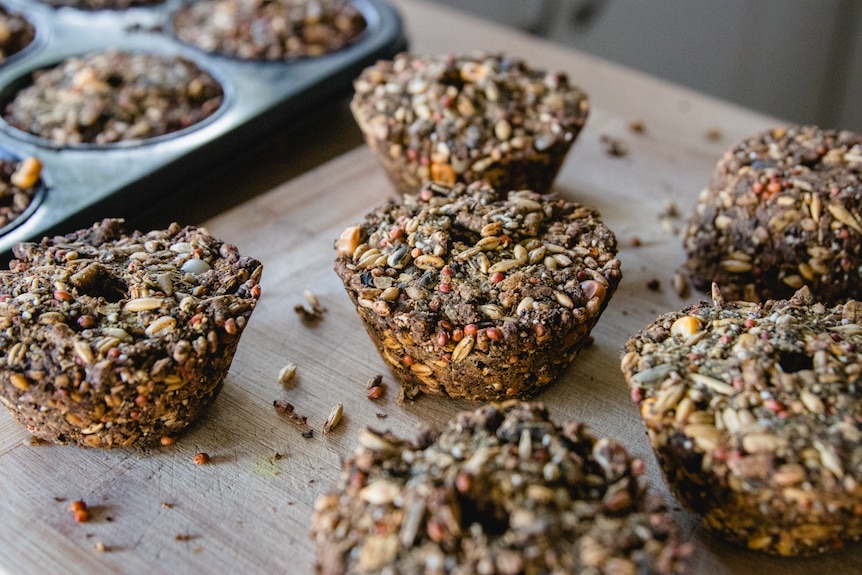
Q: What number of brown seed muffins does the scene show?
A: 11